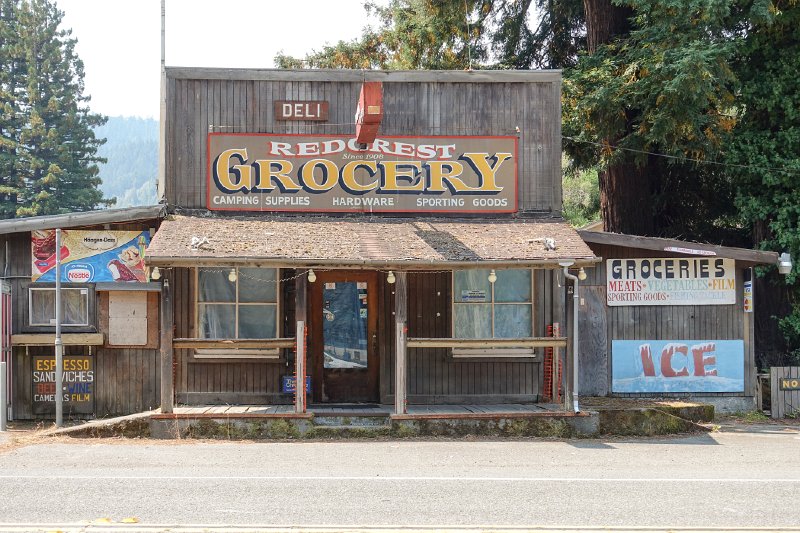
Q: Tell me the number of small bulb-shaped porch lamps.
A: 6